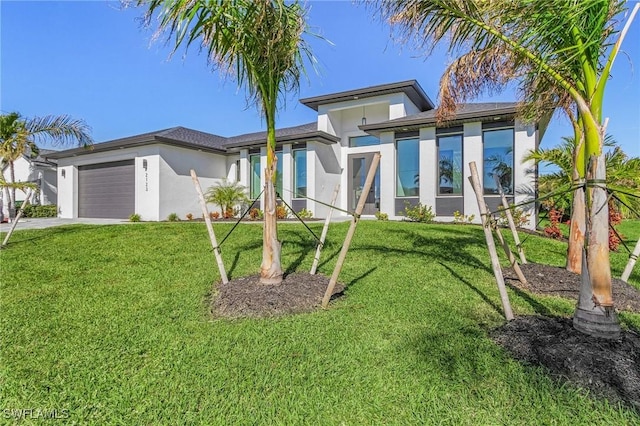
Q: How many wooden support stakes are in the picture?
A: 8